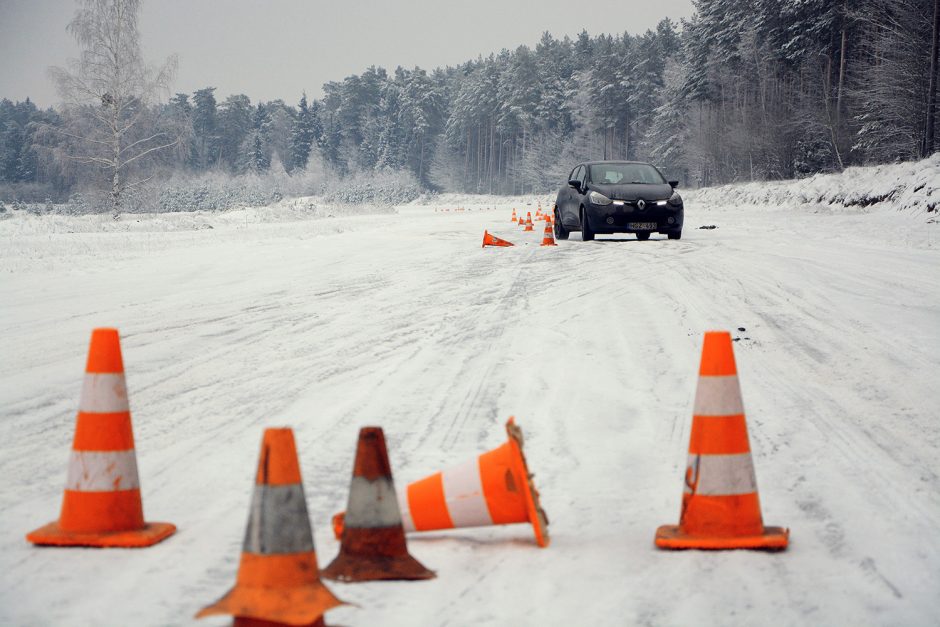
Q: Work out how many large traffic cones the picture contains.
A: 5